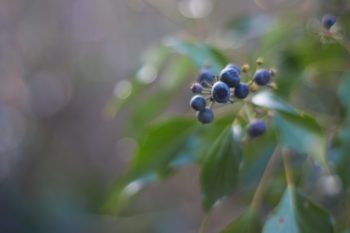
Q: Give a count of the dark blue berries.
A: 11